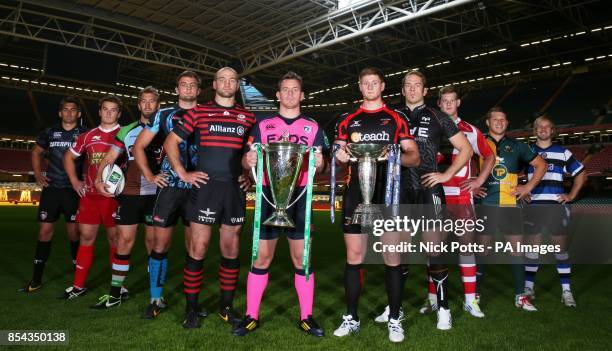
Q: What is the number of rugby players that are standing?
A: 11